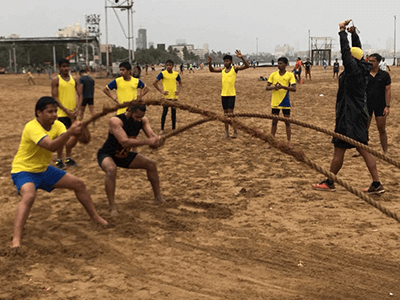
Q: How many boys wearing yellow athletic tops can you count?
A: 6